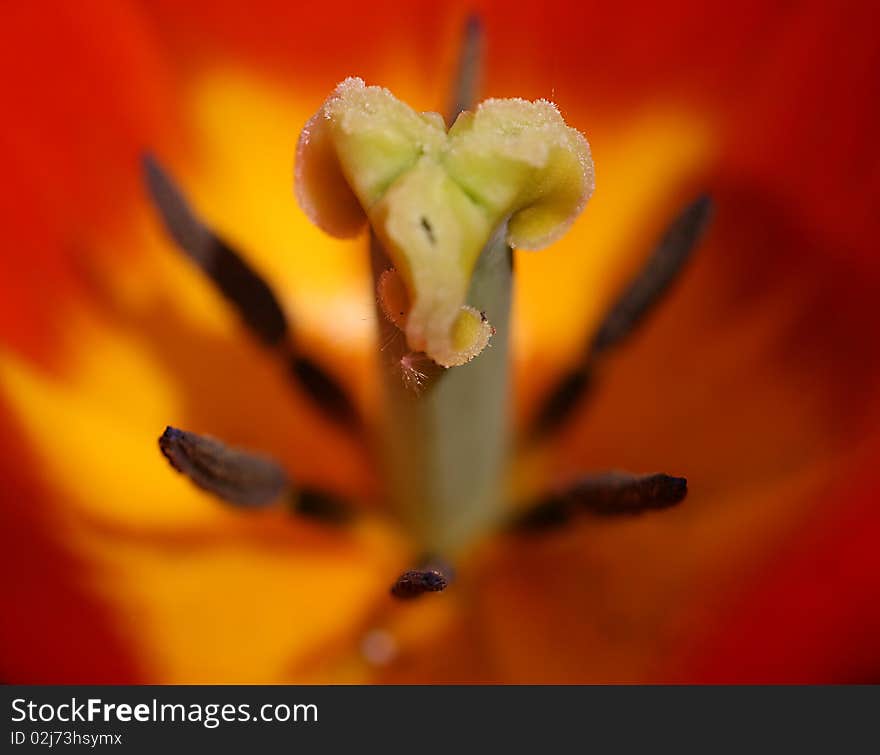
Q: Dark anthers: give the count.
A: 6